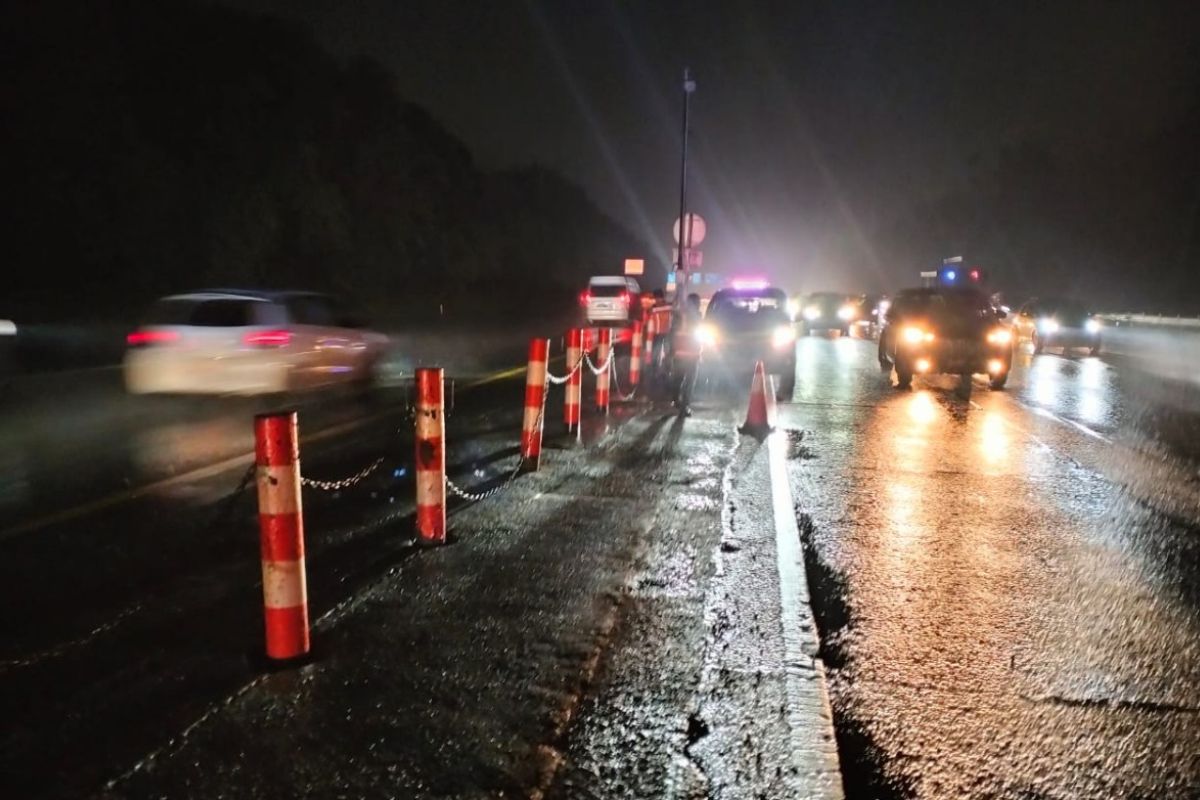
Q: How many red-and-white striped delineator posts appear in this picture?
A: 7